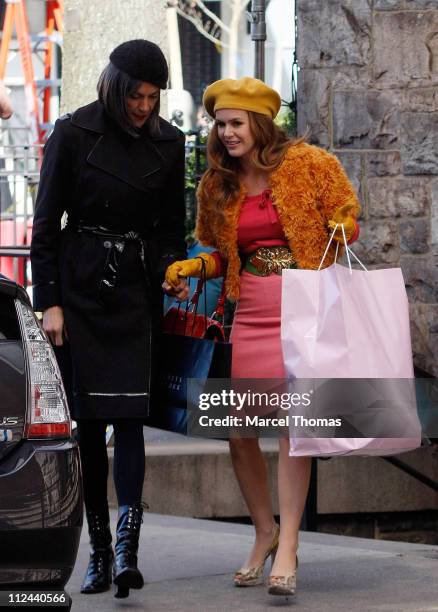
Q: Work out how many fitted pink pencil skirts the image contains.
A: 1